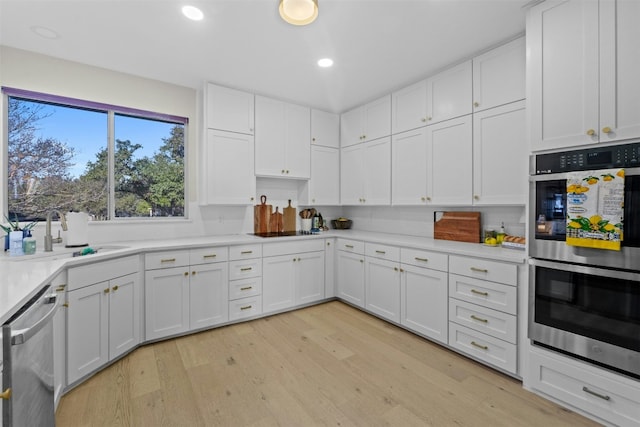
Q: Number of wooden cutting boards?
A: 4